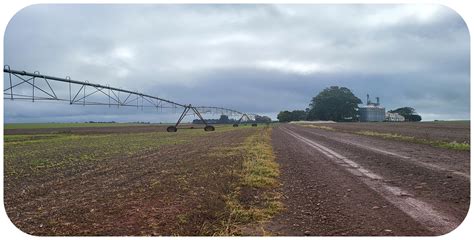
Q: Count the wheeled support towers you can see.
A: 2